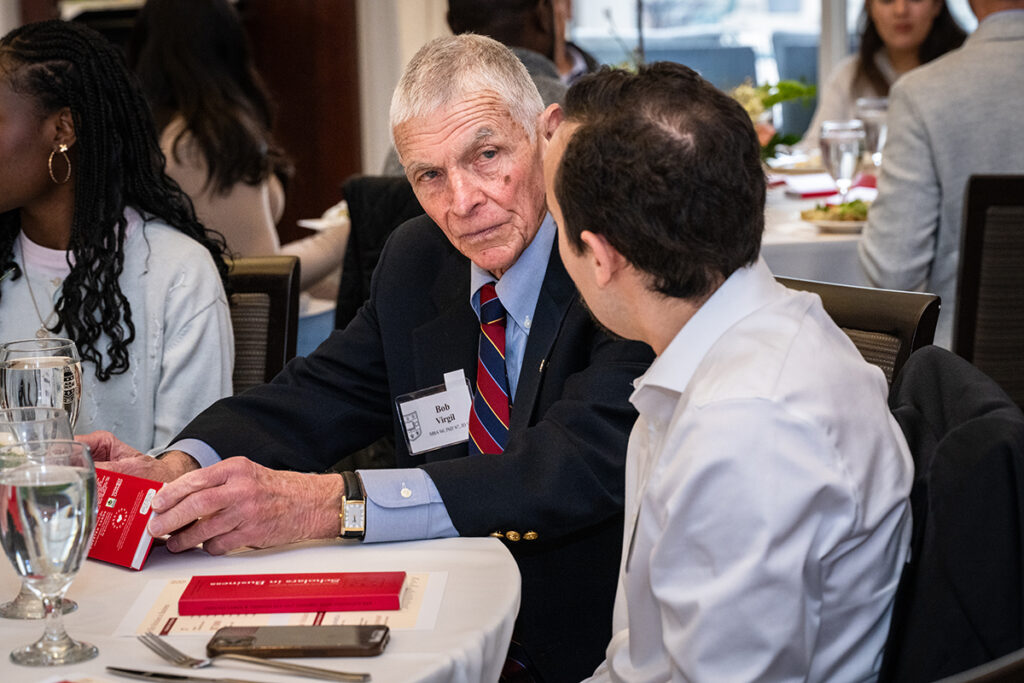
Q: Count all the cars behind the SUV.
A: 0